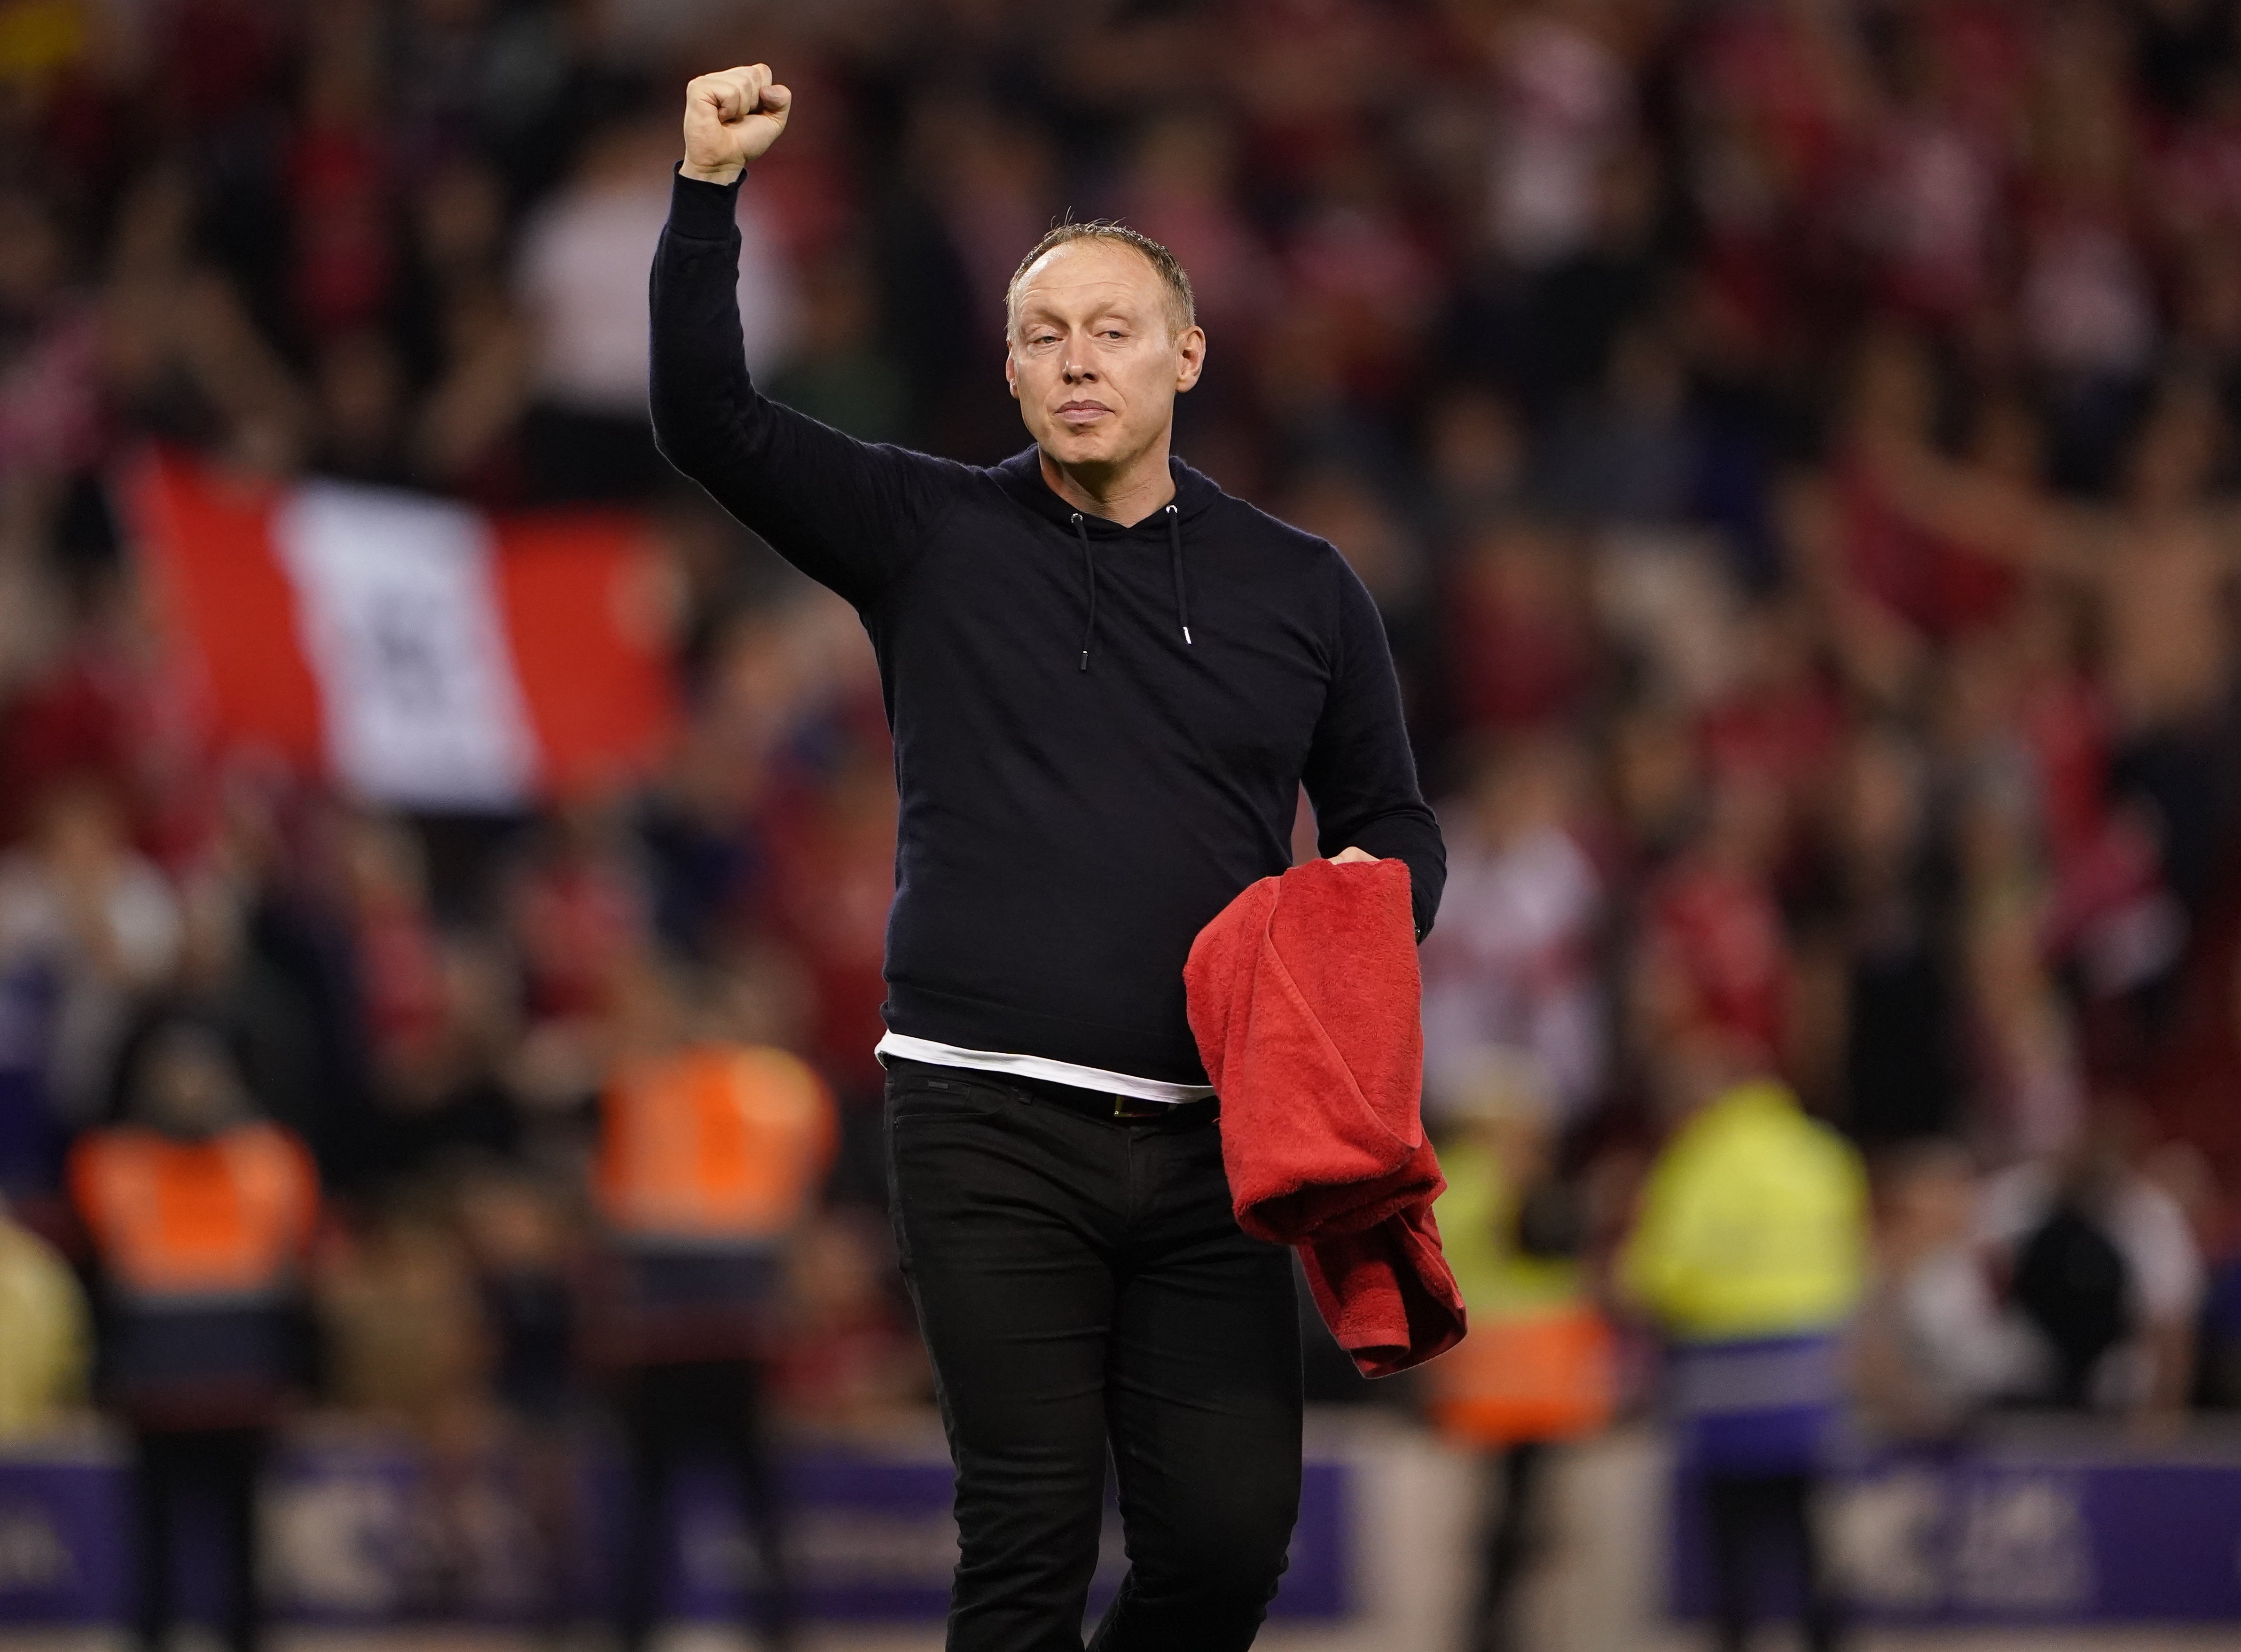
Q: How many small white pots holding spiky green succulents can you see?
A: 0